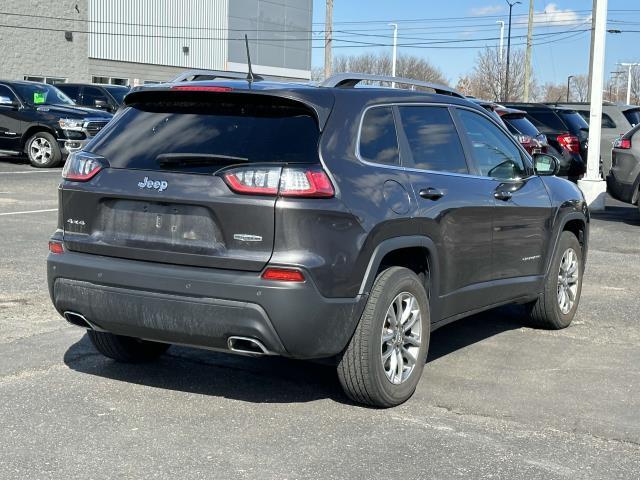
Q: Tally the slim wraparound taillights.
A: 2